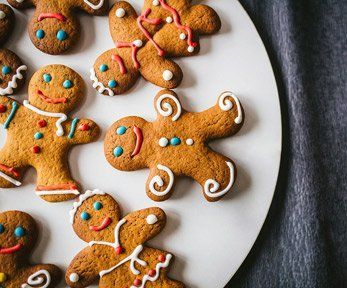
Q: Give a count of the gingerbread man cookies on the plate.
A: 7